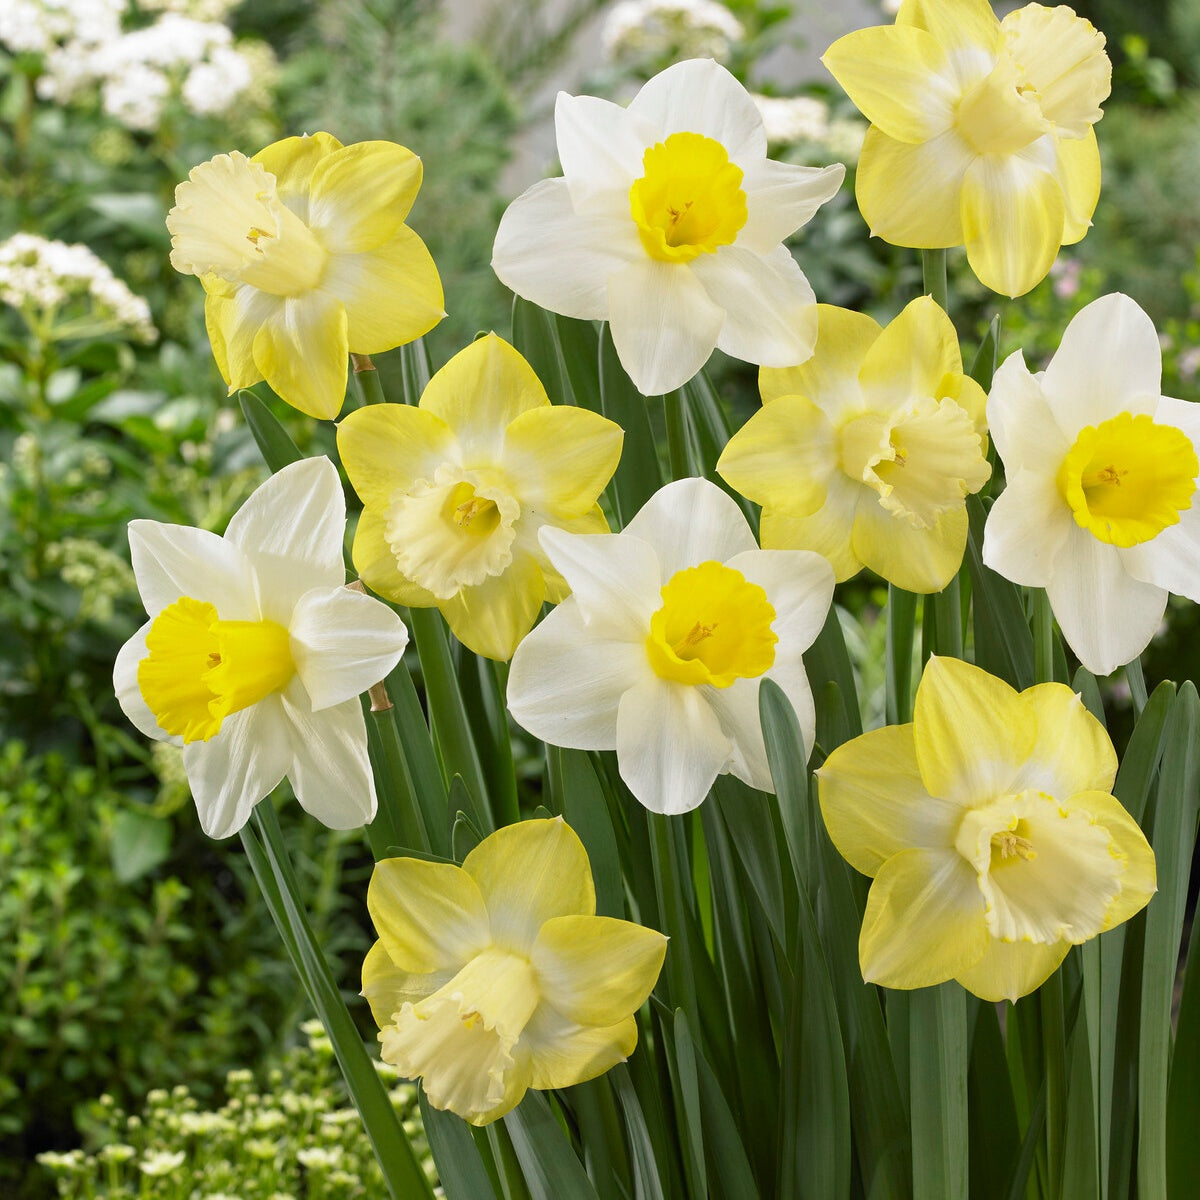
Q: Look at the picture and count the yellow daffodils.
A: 6